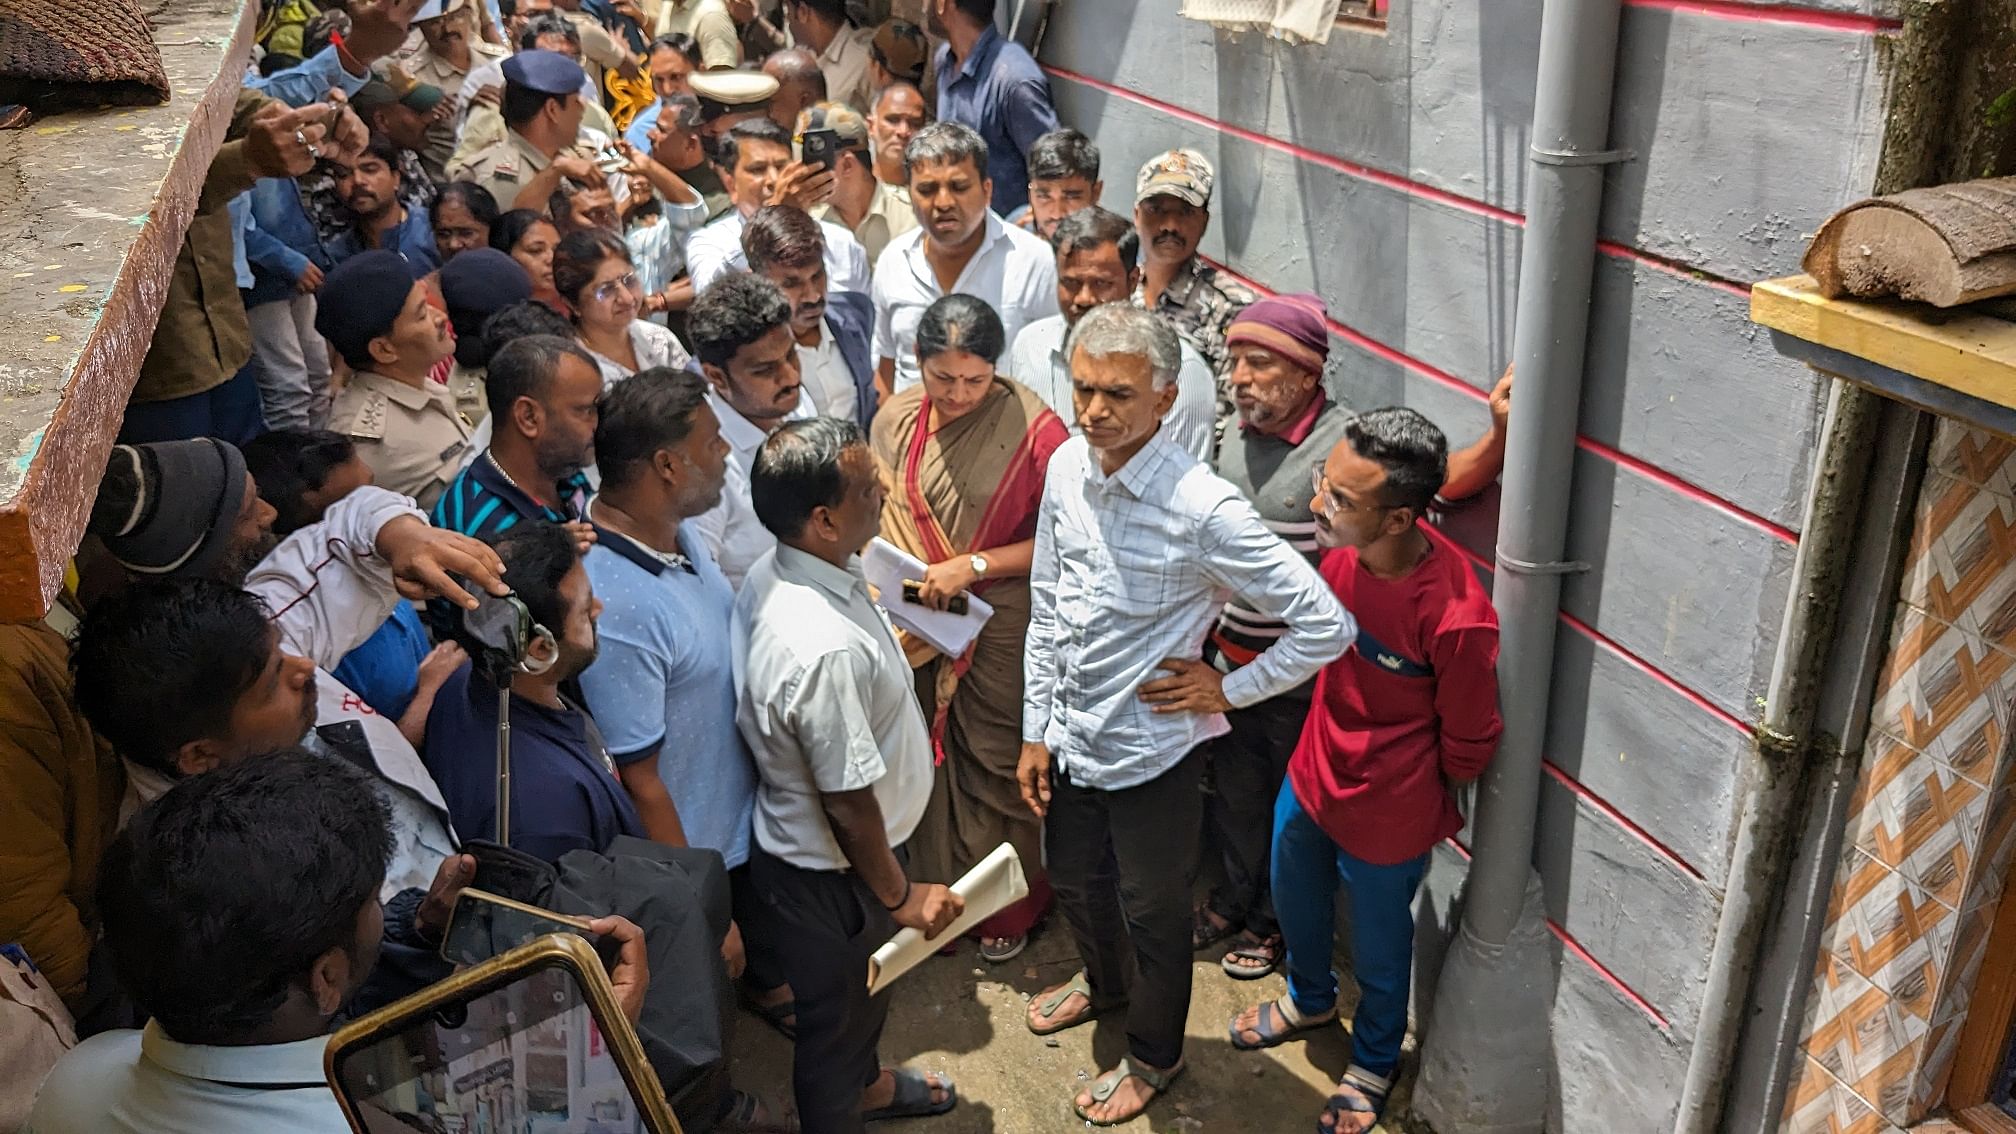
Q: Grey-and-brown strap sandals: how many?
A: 2